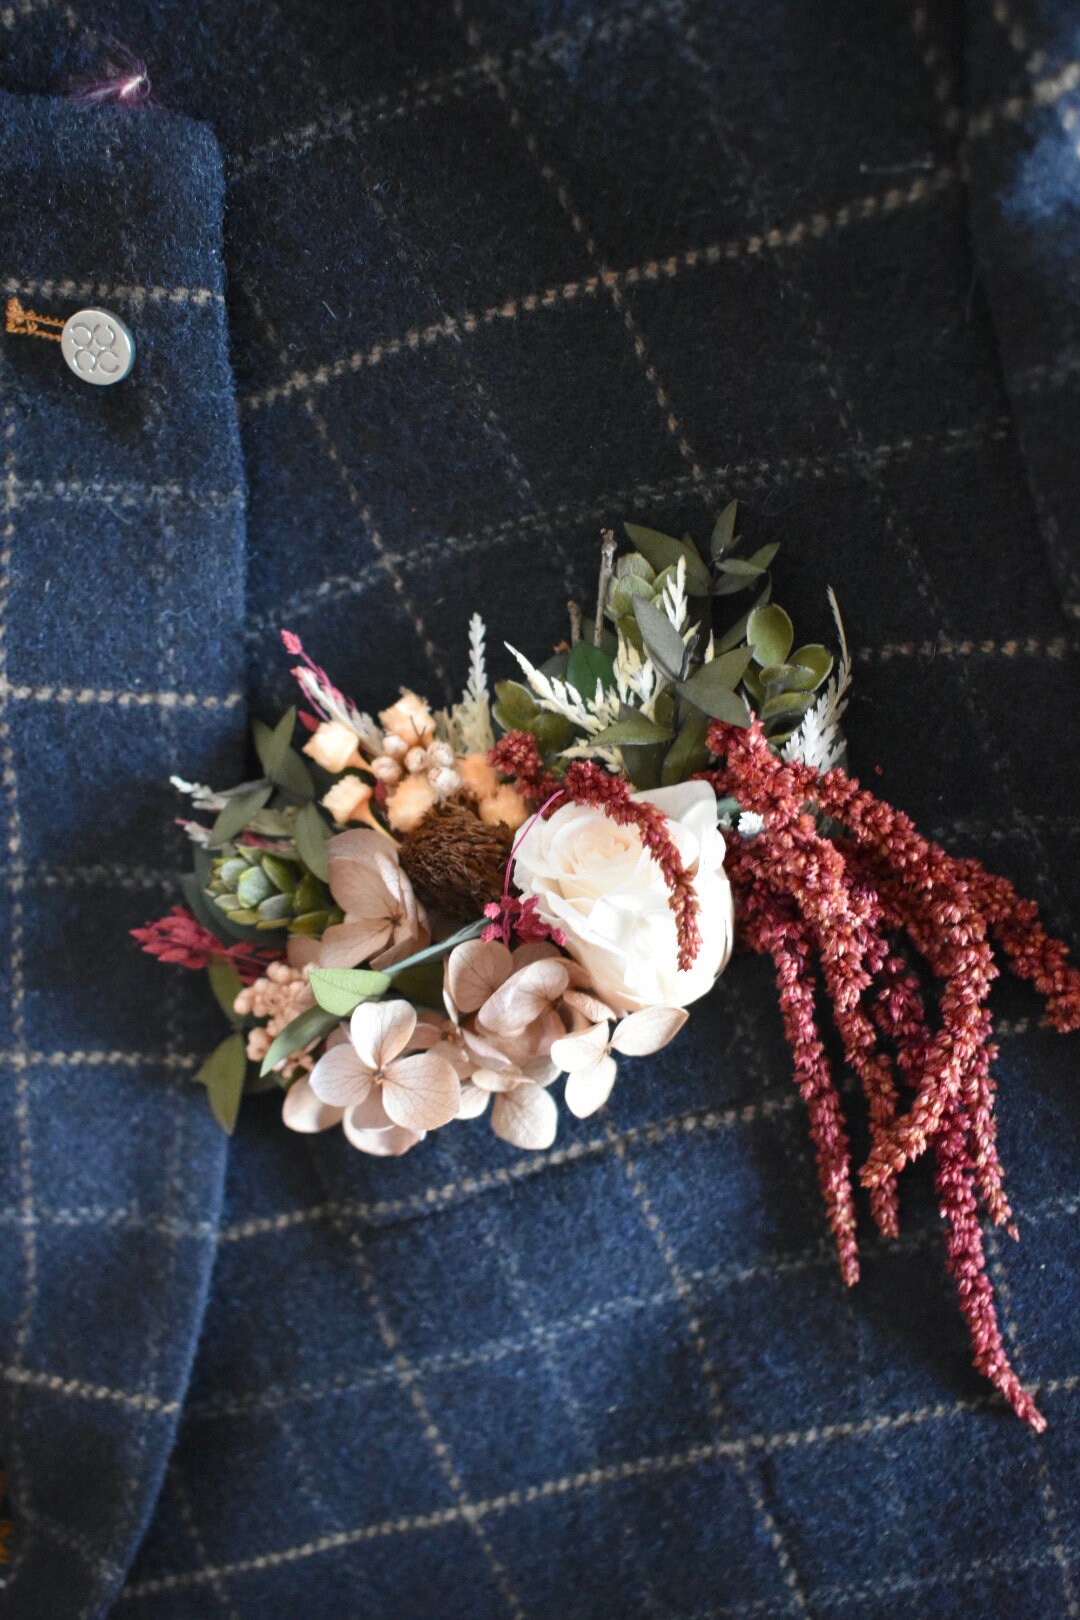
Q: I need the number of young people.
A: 0